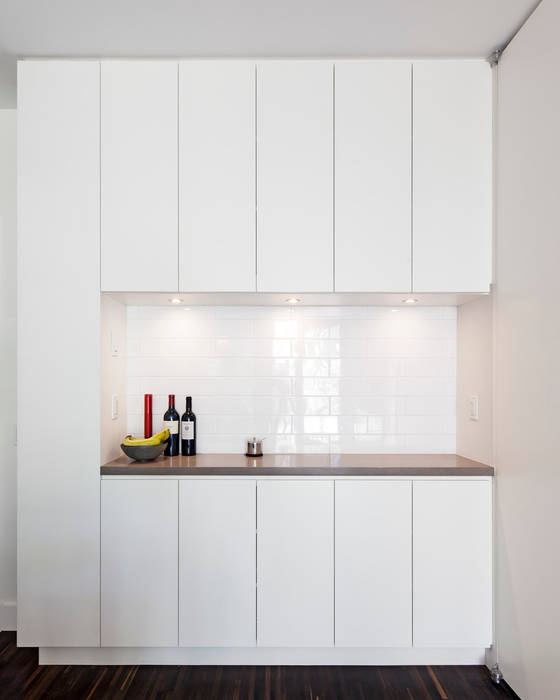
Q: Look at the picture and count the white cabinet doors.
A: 11